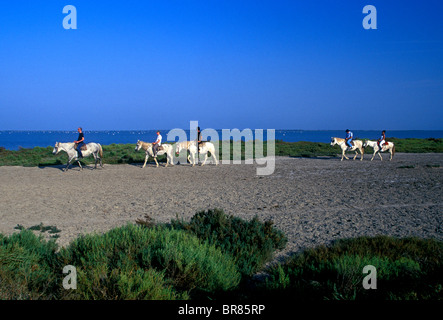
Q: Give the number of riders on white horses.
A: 5